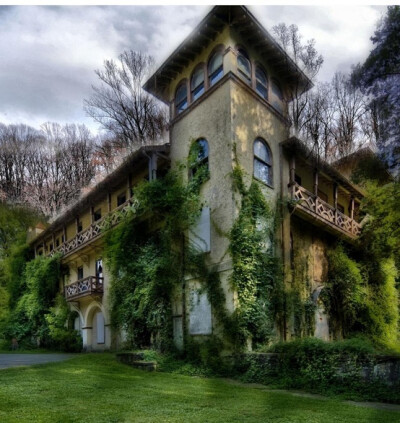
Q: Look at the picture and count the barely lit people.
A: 0